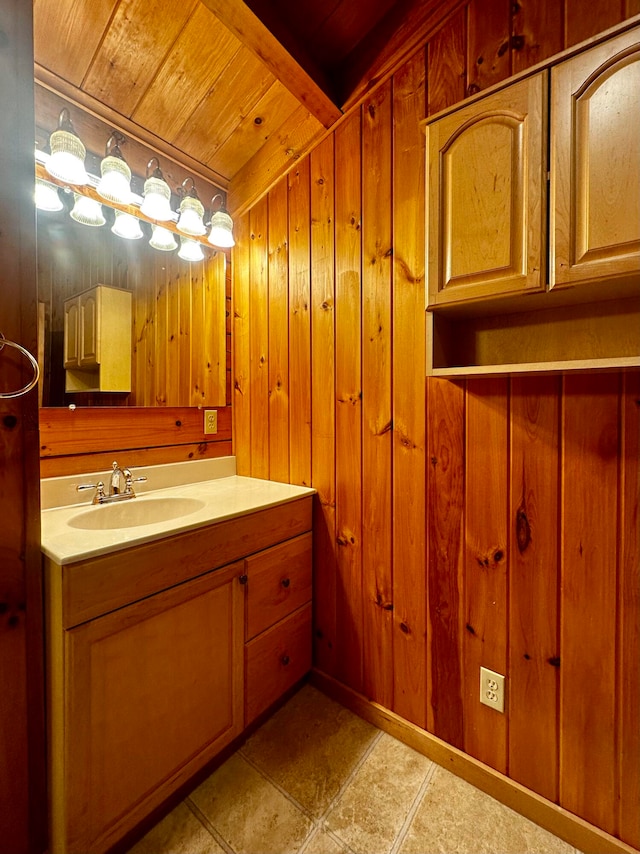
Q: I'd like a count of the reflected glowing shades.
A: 5